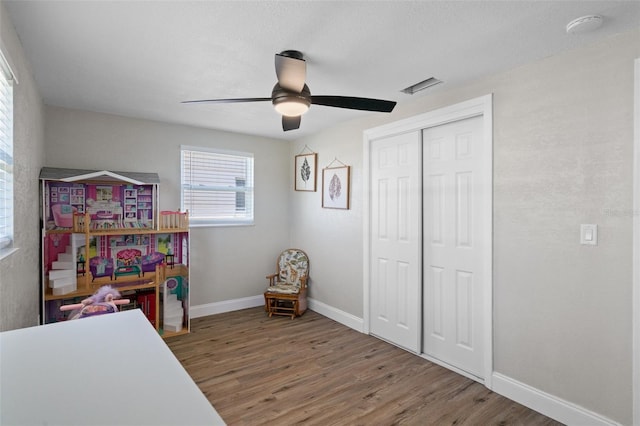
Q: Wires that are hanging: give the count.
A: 2